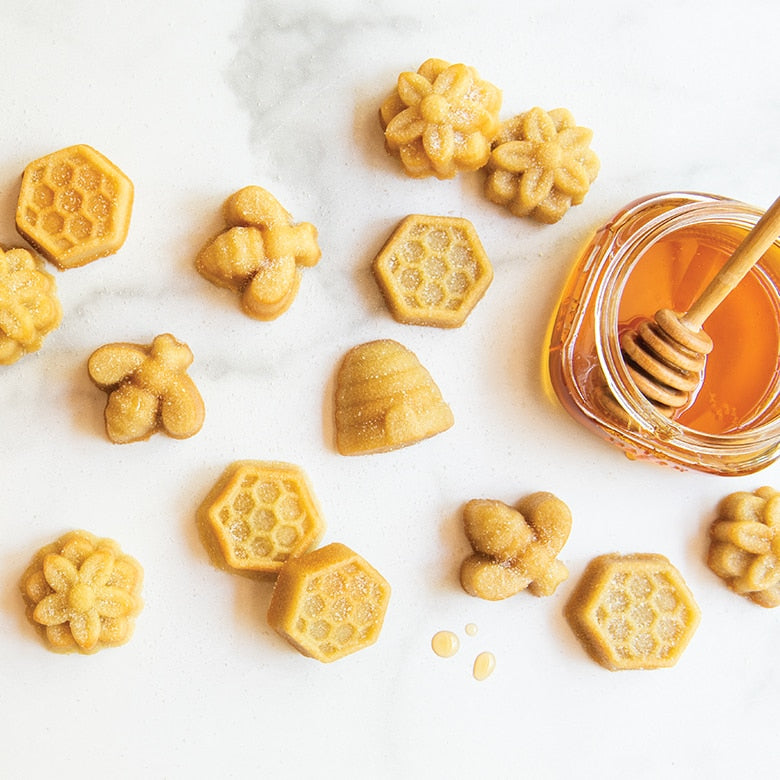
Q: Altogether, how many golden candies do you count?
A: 14